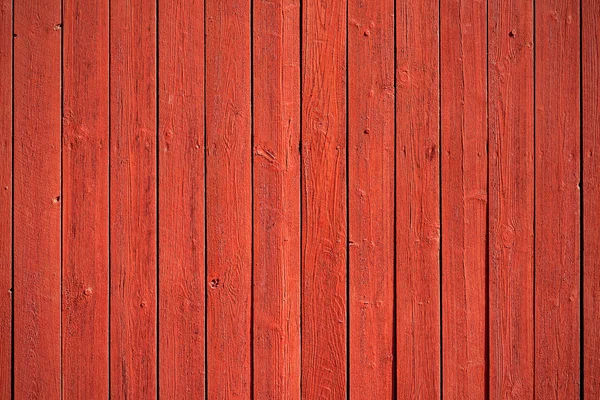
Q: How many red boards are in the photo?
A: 14